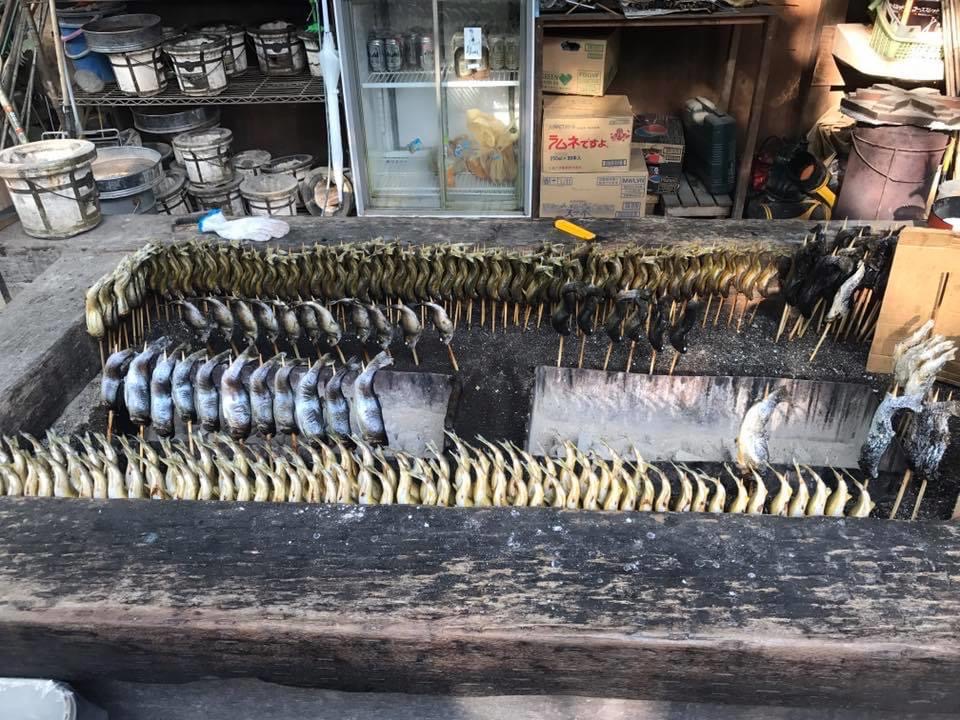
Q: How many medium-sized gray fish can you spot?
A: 11